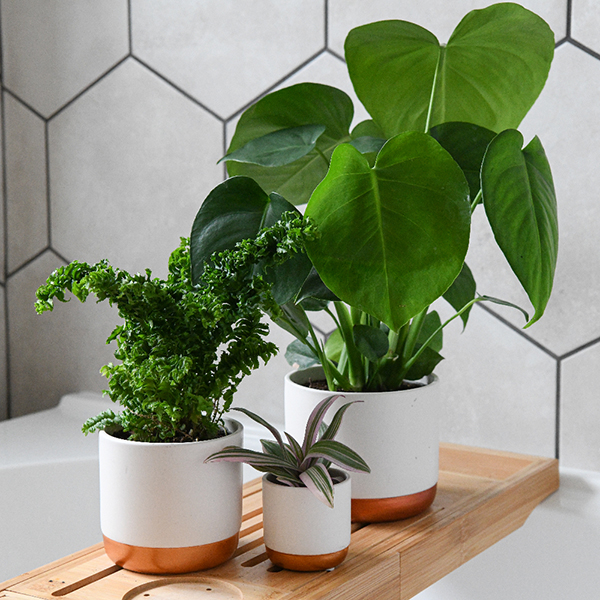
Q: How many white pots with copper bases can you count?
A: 3